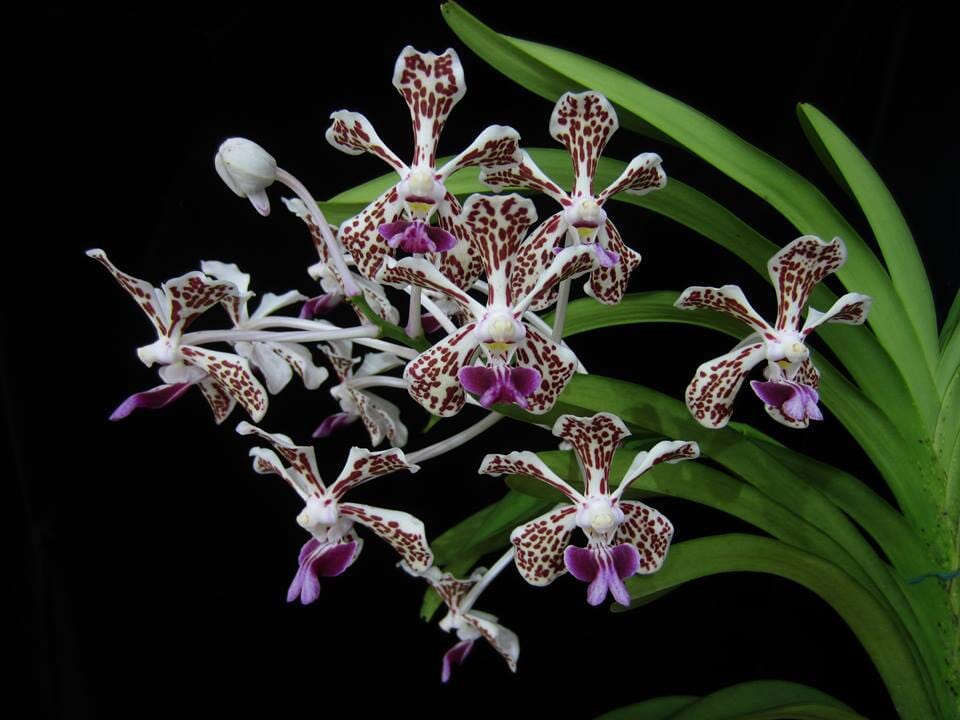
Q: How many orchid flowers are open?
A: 11